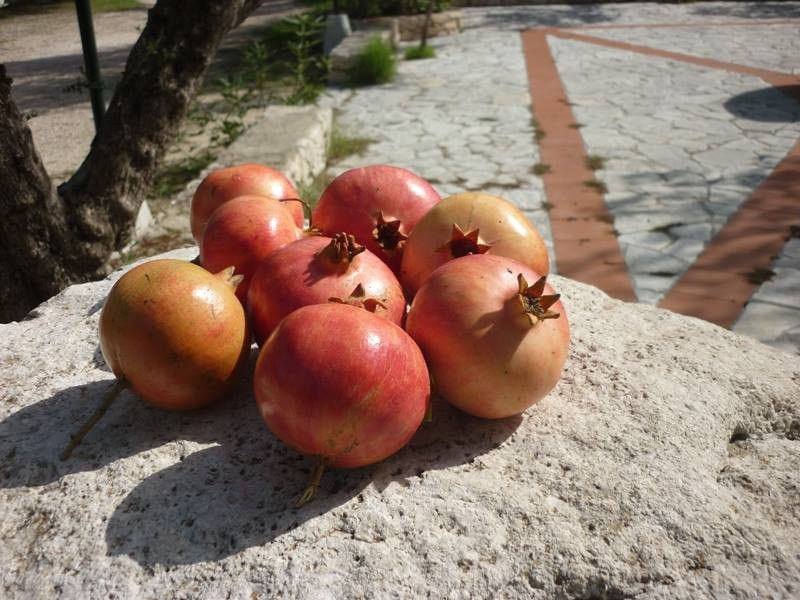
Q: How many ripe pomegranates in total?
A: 8